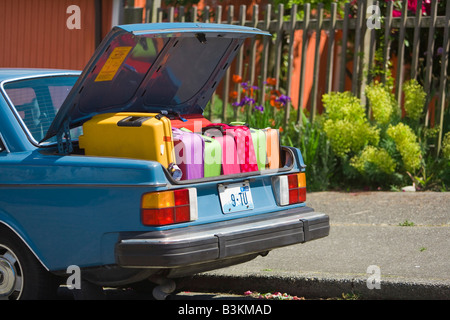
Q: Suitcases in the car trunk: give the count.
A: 8